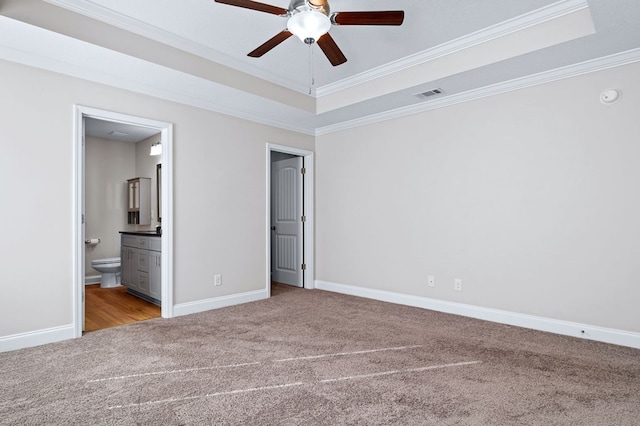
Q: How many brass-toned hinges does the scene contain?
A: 3